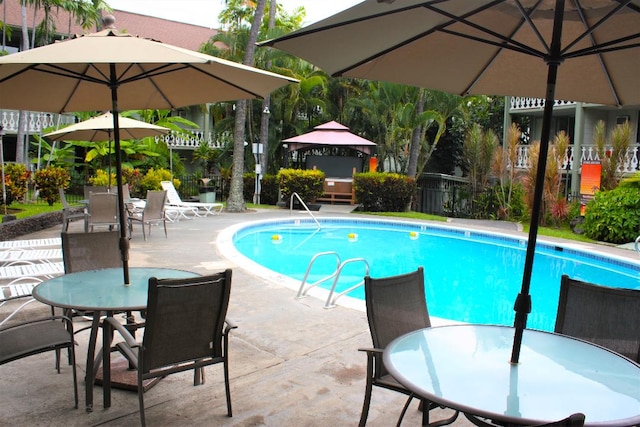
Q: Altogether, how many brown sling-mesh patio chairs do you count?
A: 11